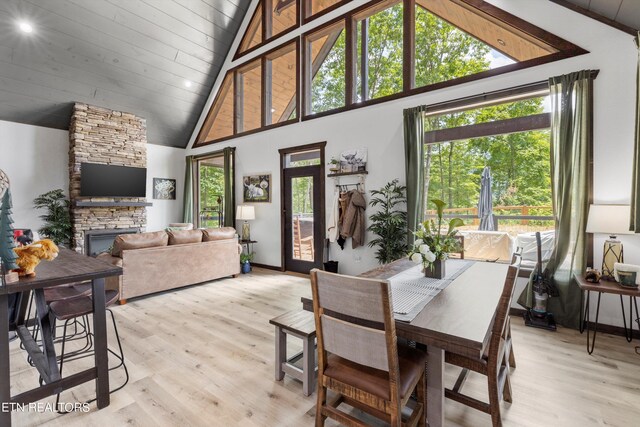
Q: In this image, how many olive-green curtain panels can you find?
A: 5